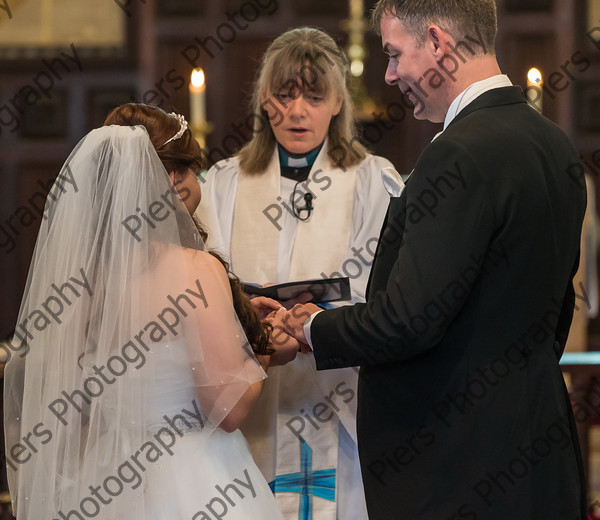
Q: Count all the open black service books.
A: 1